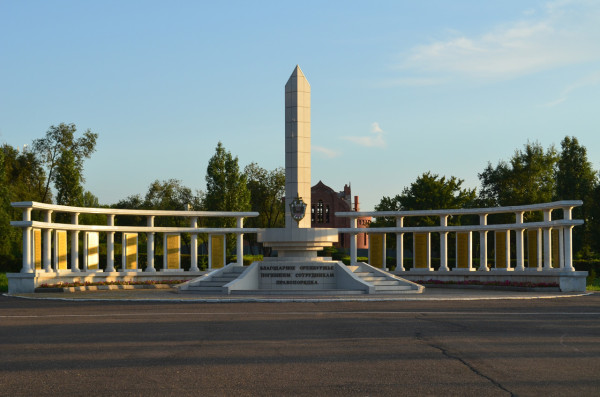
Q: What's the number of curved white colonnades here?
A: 2